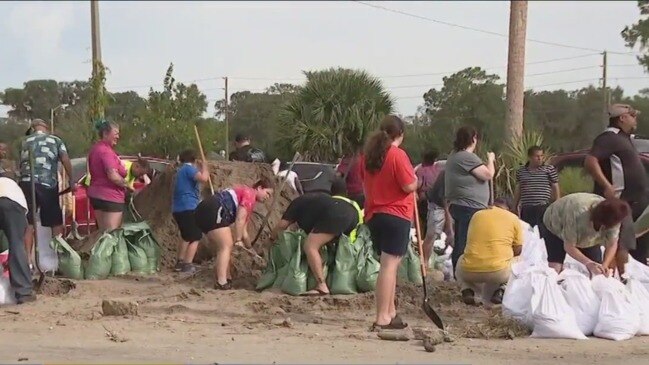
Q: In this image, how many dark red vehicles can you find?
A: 2